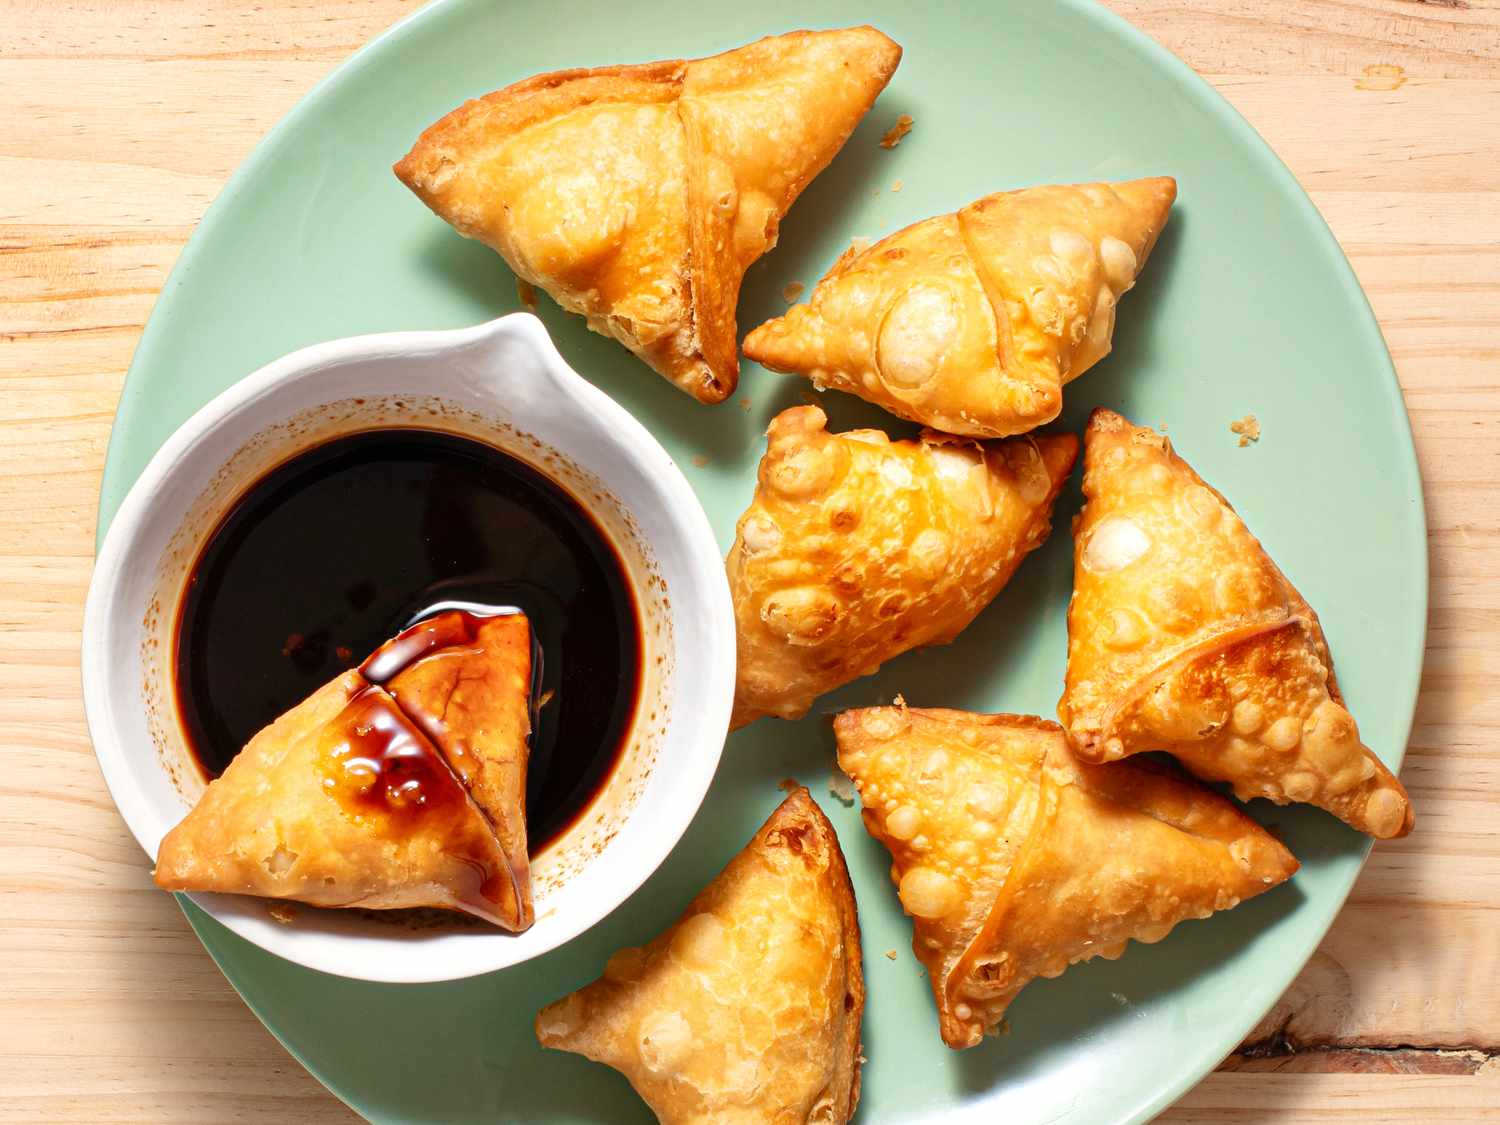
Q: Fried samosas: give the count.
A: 7